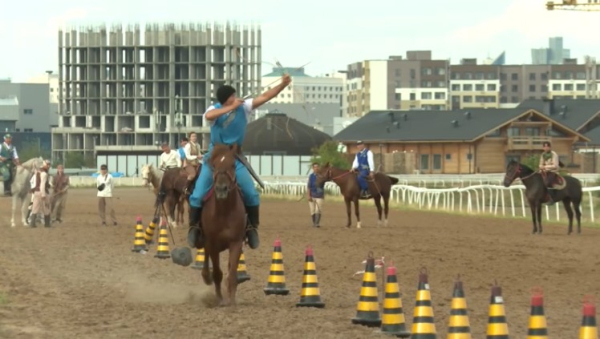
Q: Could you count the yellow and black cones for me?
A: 14